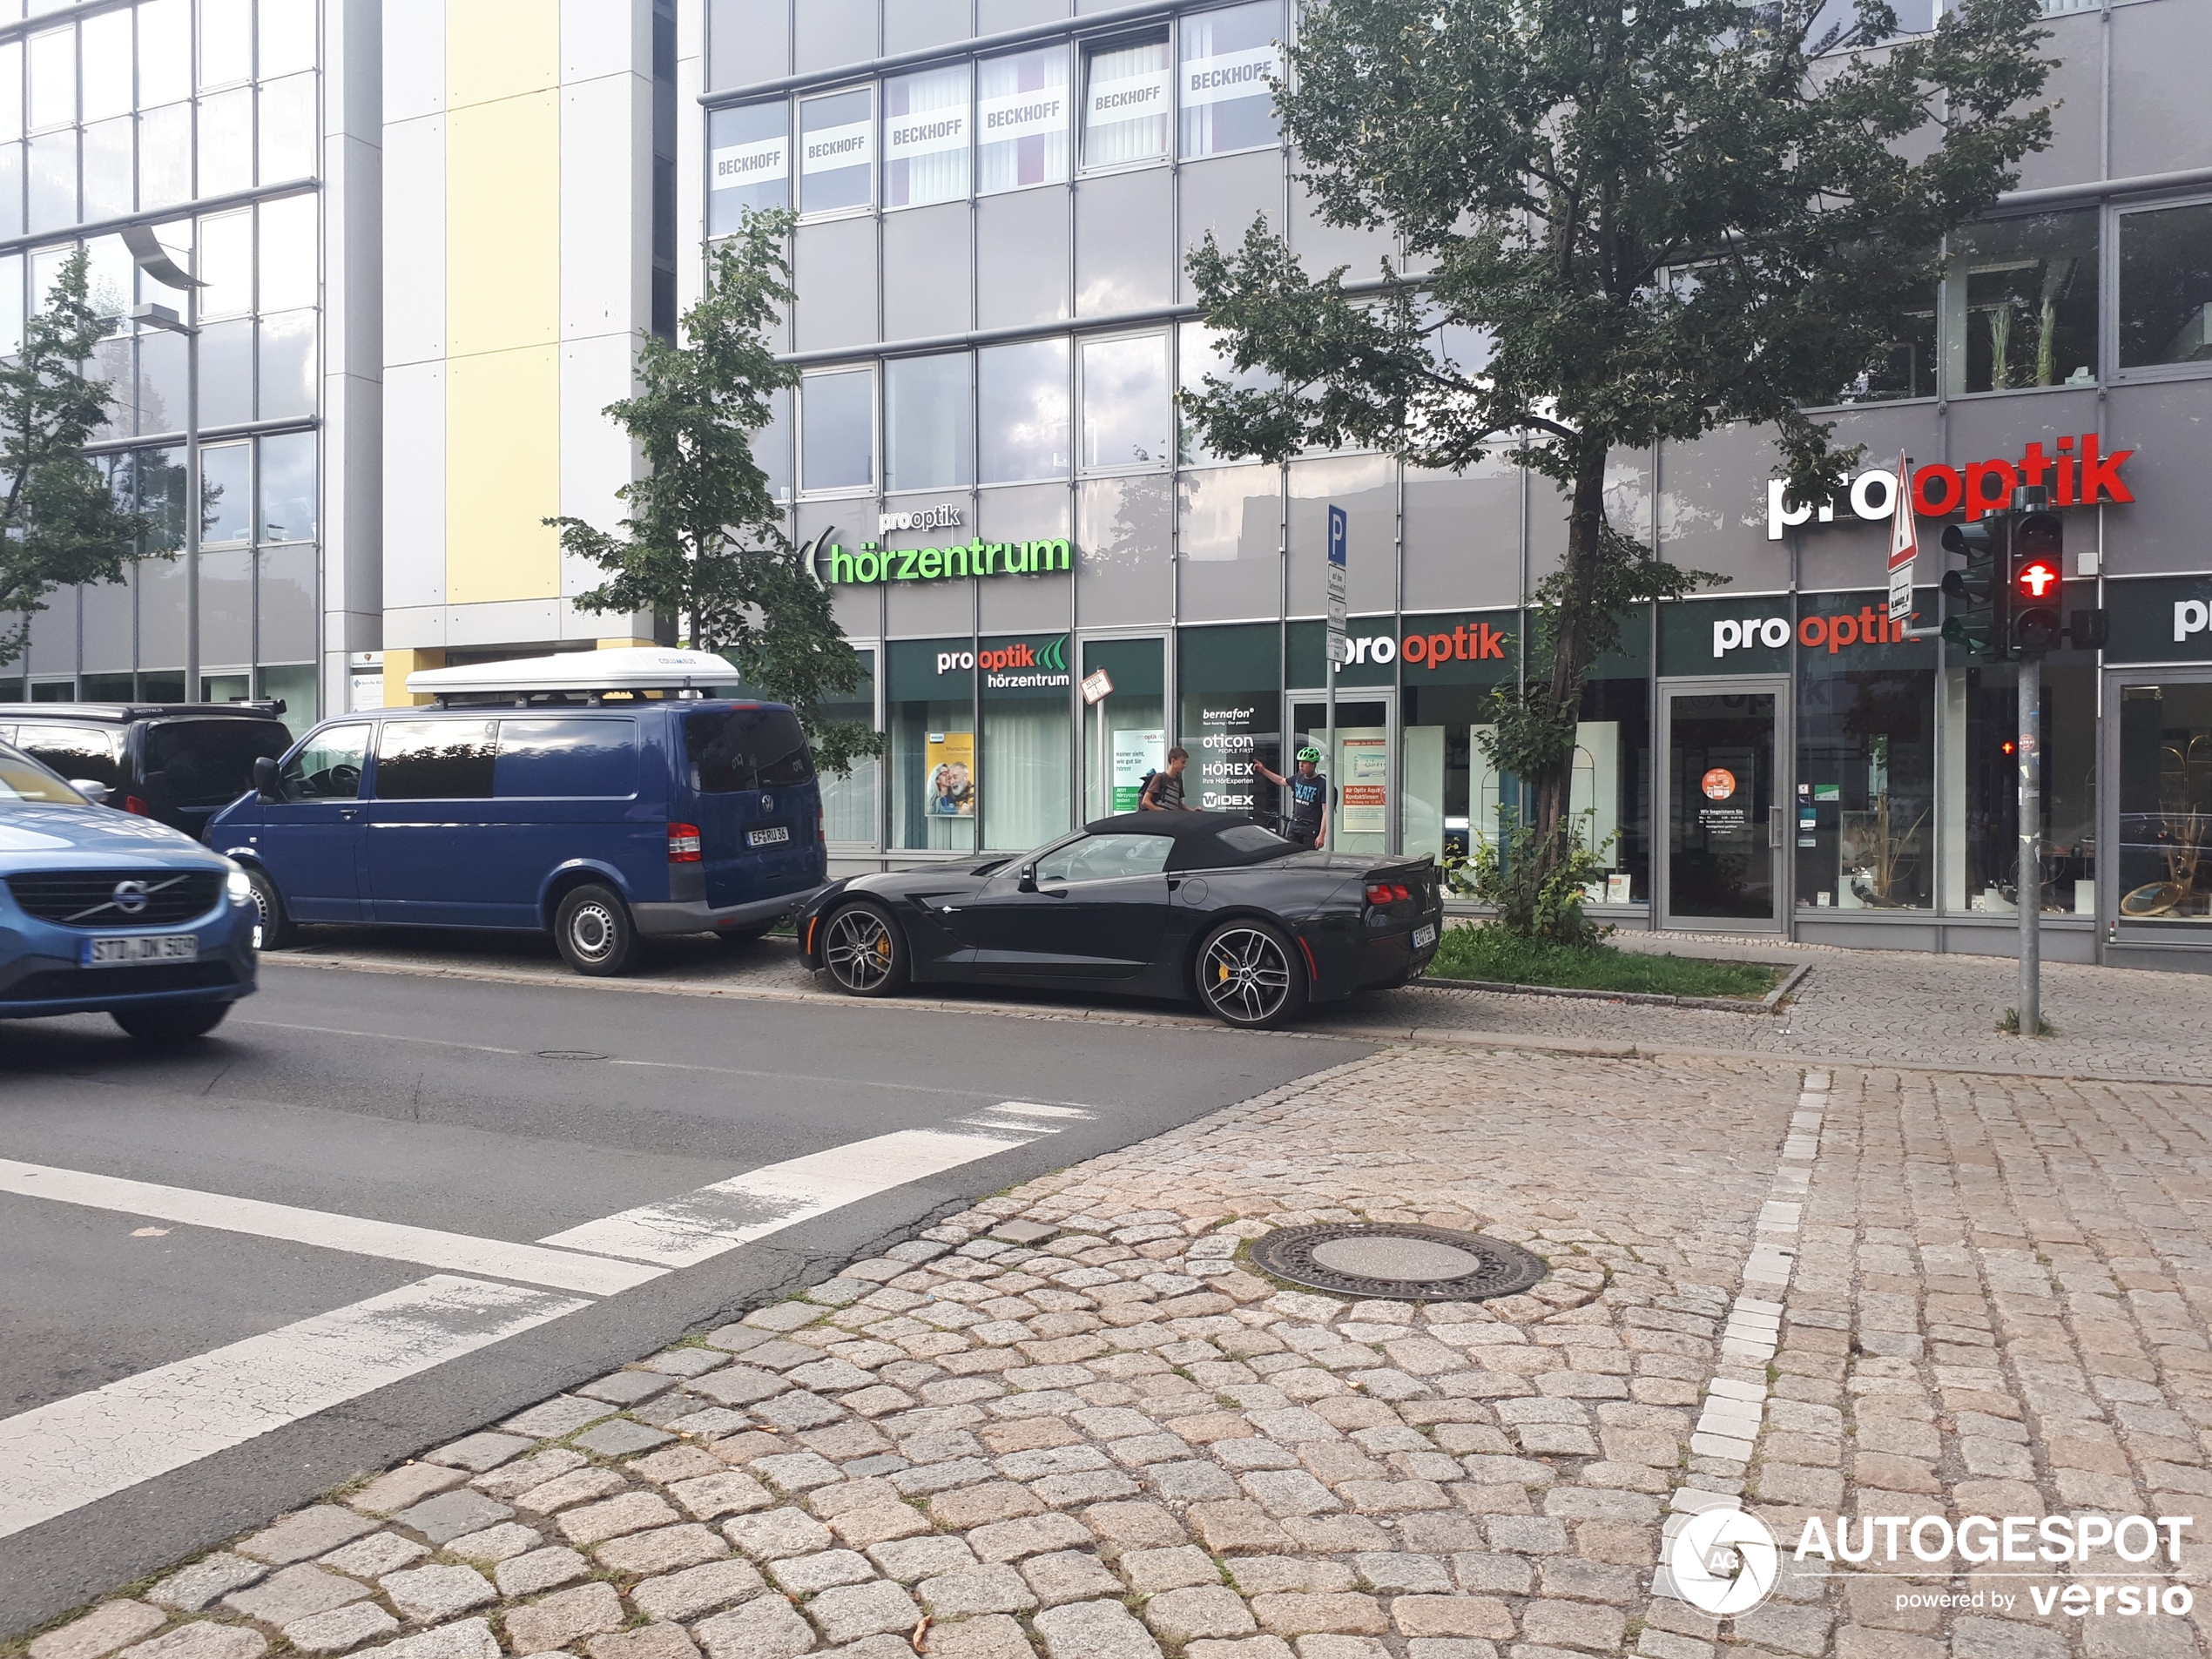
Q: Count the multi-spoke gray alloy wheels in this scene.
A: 2